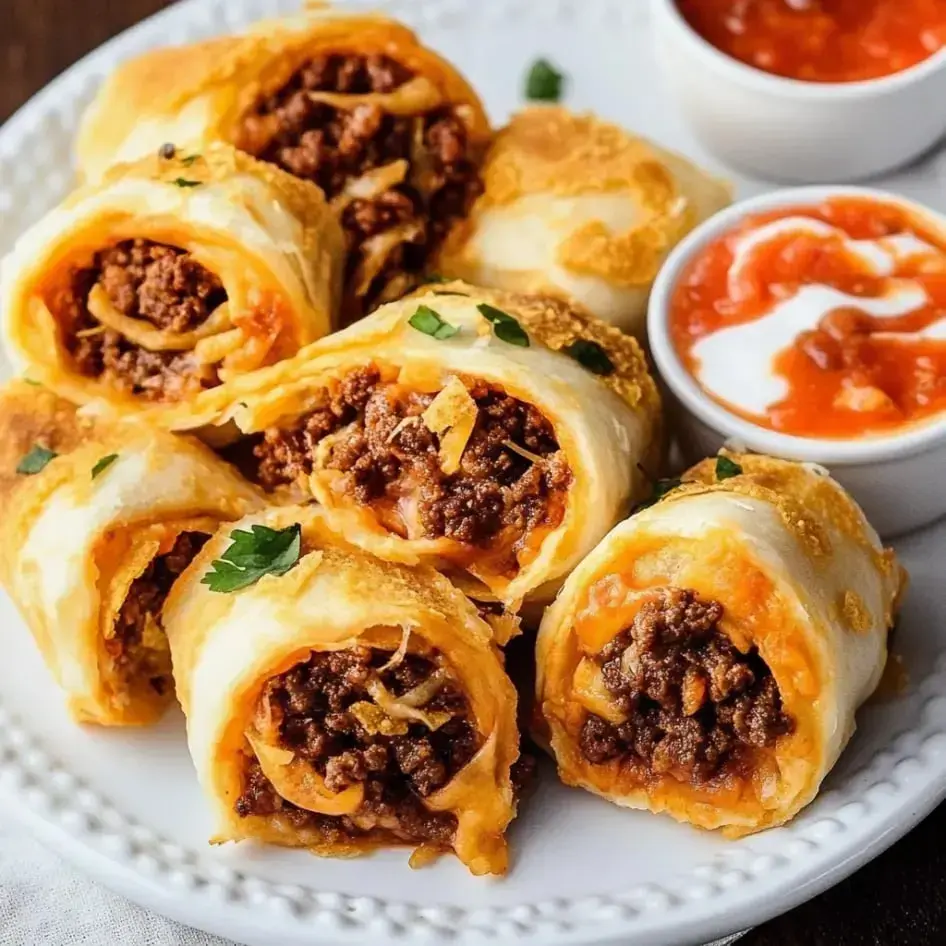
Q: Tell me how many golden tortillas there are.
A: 7